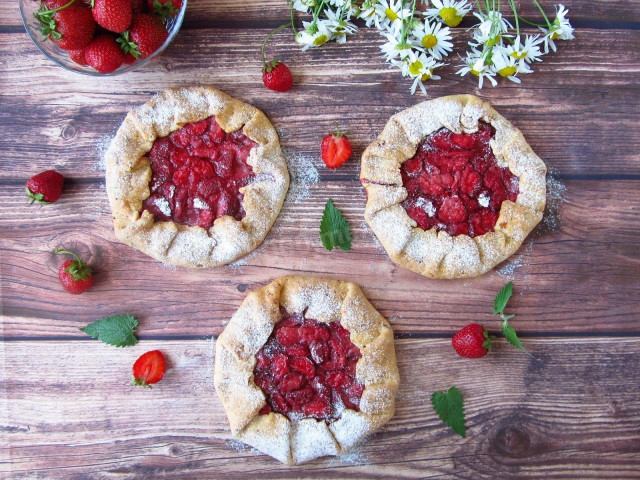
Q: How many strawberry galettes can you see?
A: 3